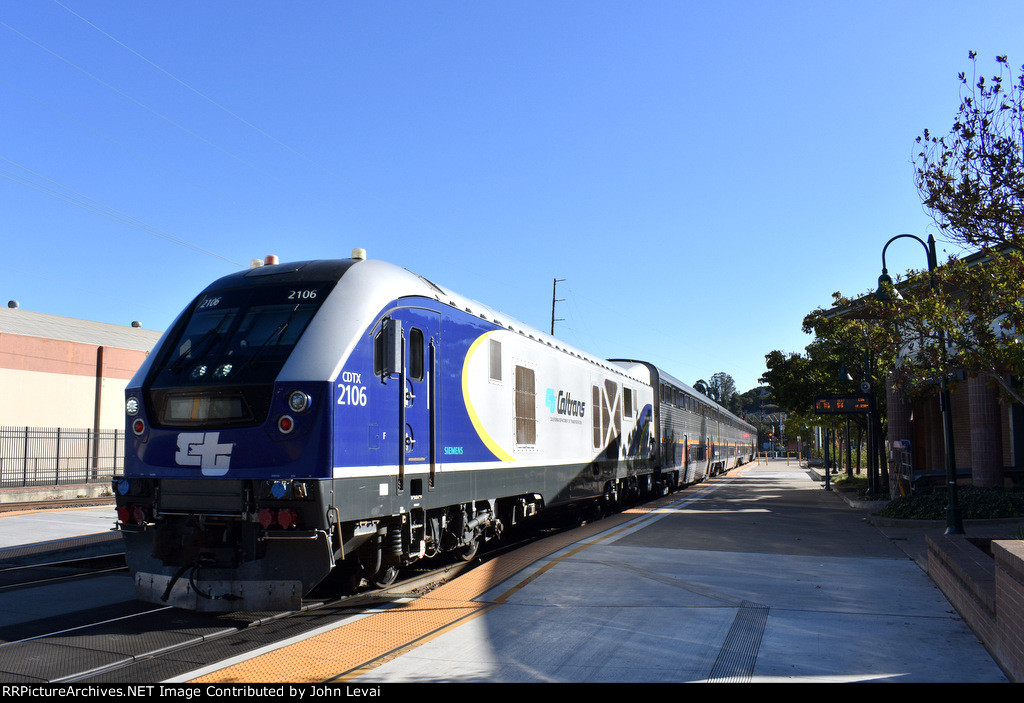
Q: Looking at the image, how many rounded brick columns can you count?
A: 2